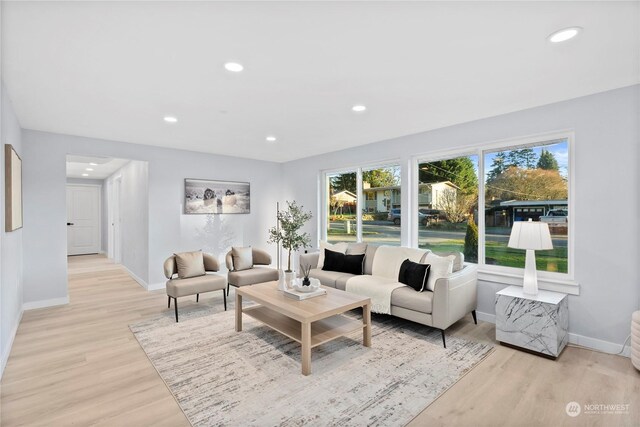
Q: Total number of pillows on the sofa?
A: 4